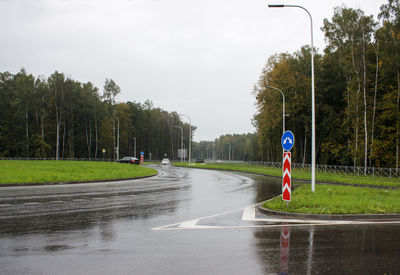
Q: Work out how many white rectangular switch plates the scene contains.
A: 0